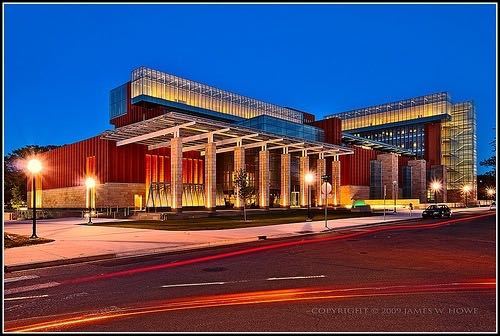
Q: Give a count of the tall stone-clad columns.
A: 8